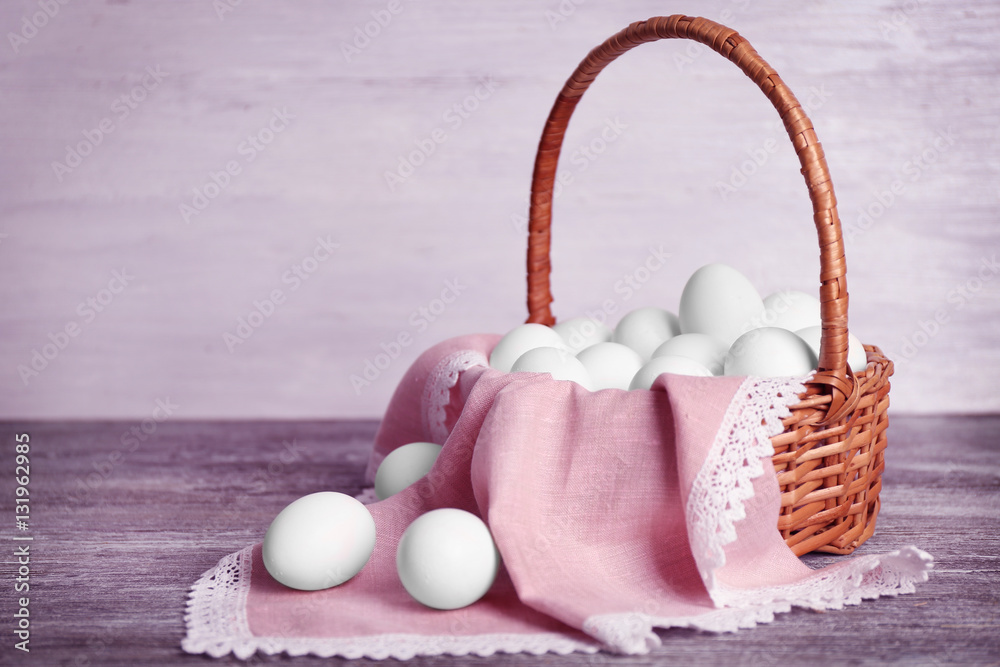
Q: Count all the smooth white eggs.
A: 14